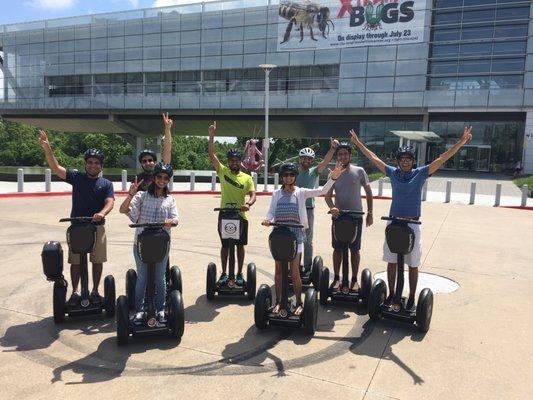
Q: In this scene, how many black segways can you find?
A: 8